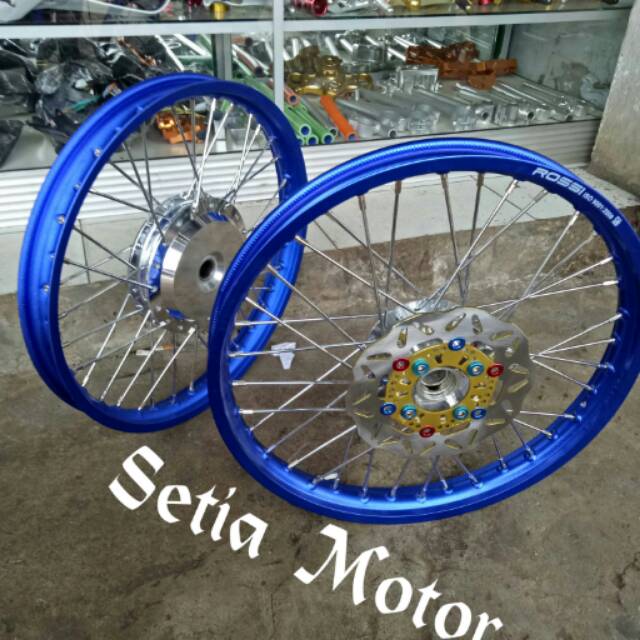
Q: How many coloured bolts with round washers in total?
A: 10